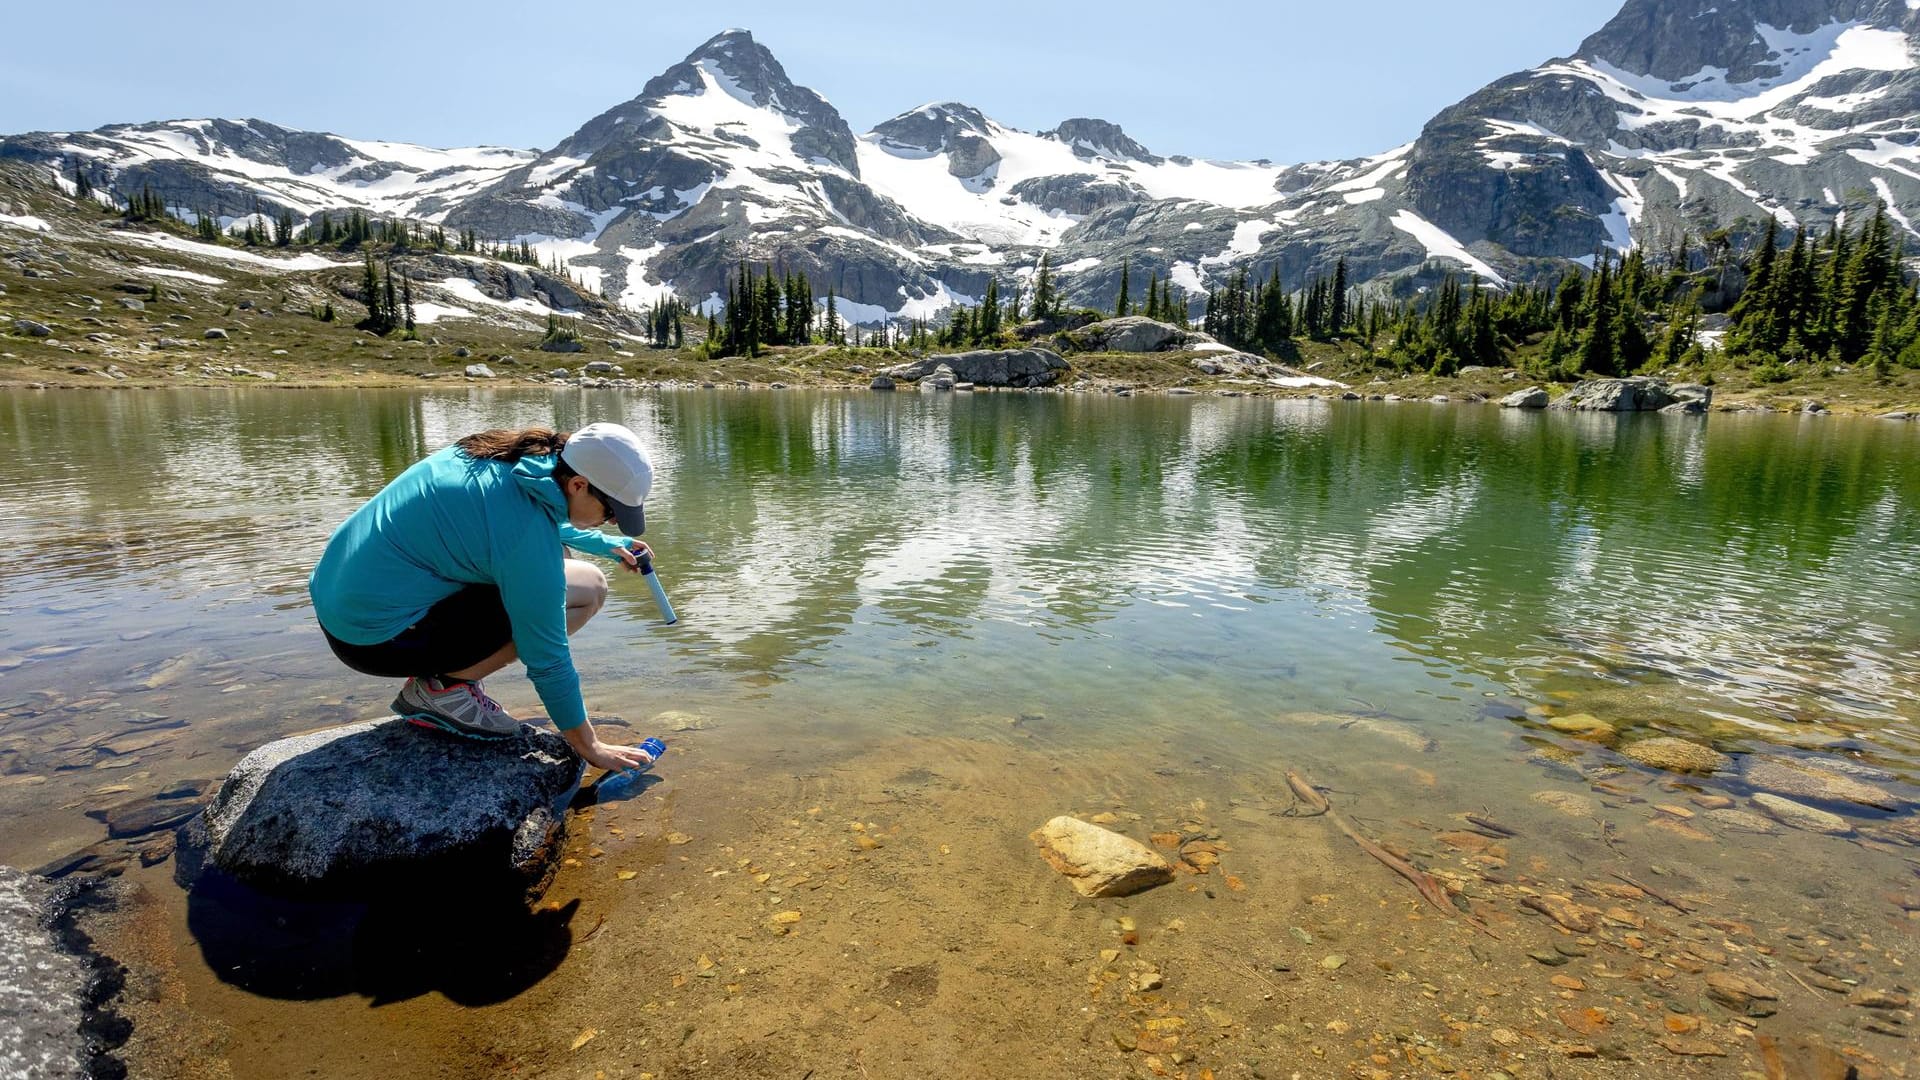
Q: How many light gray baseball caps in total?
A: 1